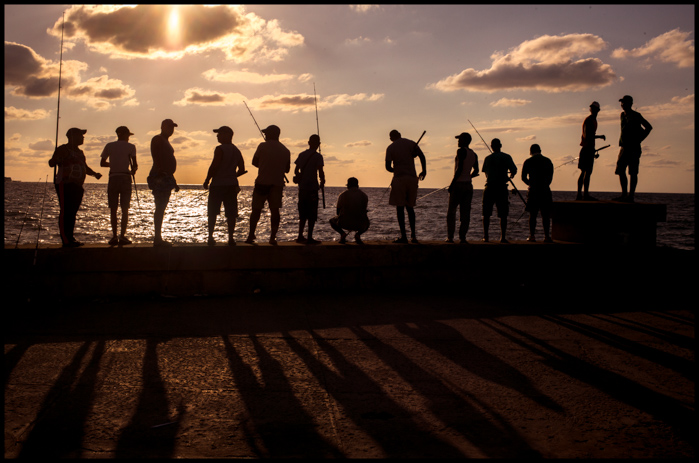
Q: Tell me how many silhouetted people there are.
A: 13